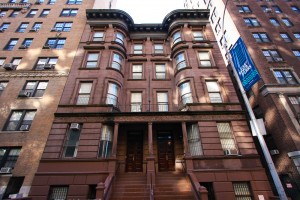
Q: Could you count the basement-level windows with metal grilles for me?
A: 2